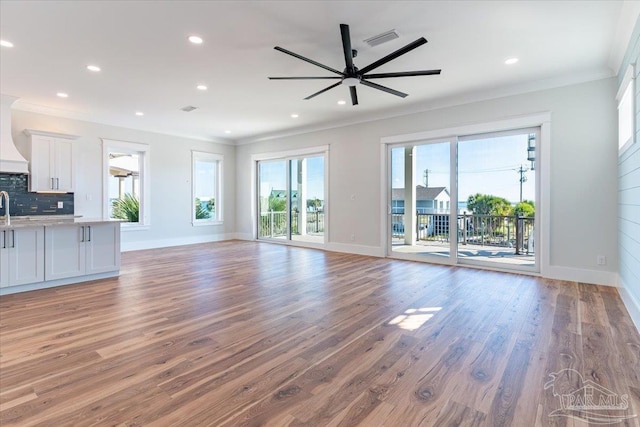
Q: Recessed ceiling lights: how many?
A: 10